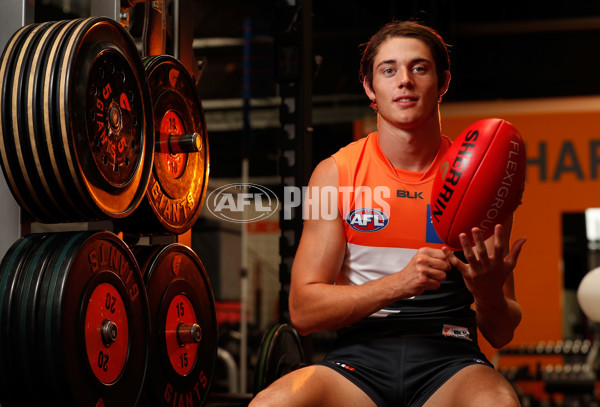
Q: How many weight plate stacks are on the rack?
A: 4